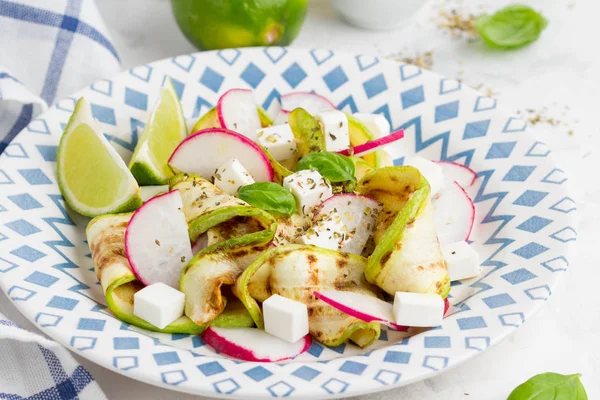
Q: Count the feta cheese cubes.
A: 11